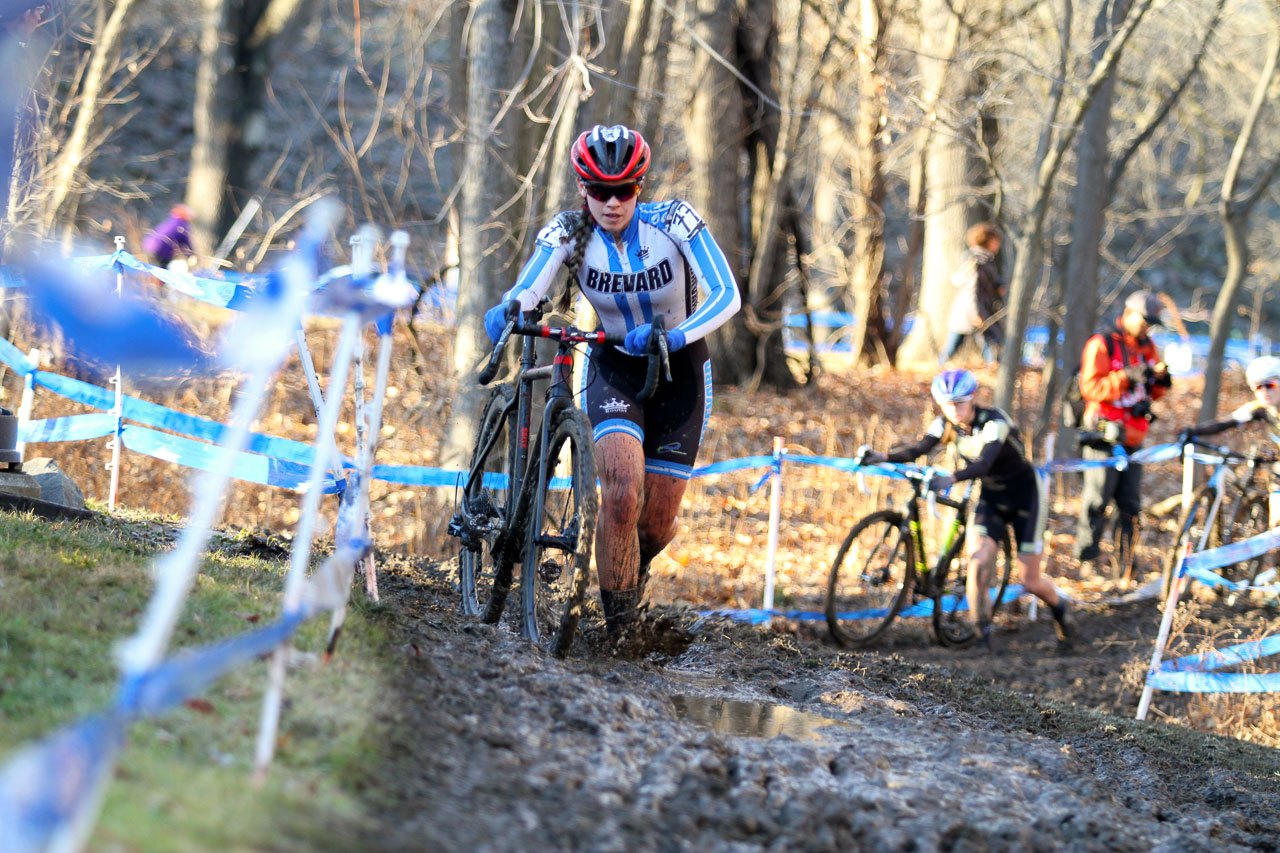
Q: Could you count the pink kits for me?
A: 0